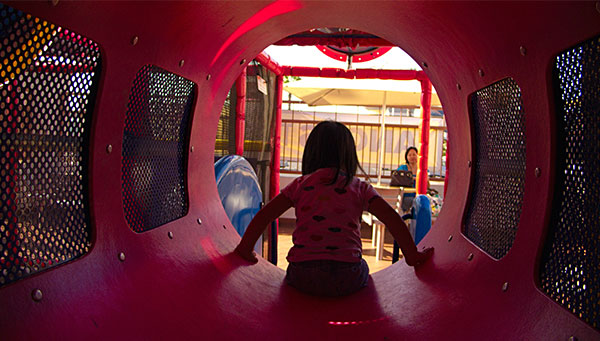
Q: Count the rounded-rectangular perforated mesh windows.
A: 4